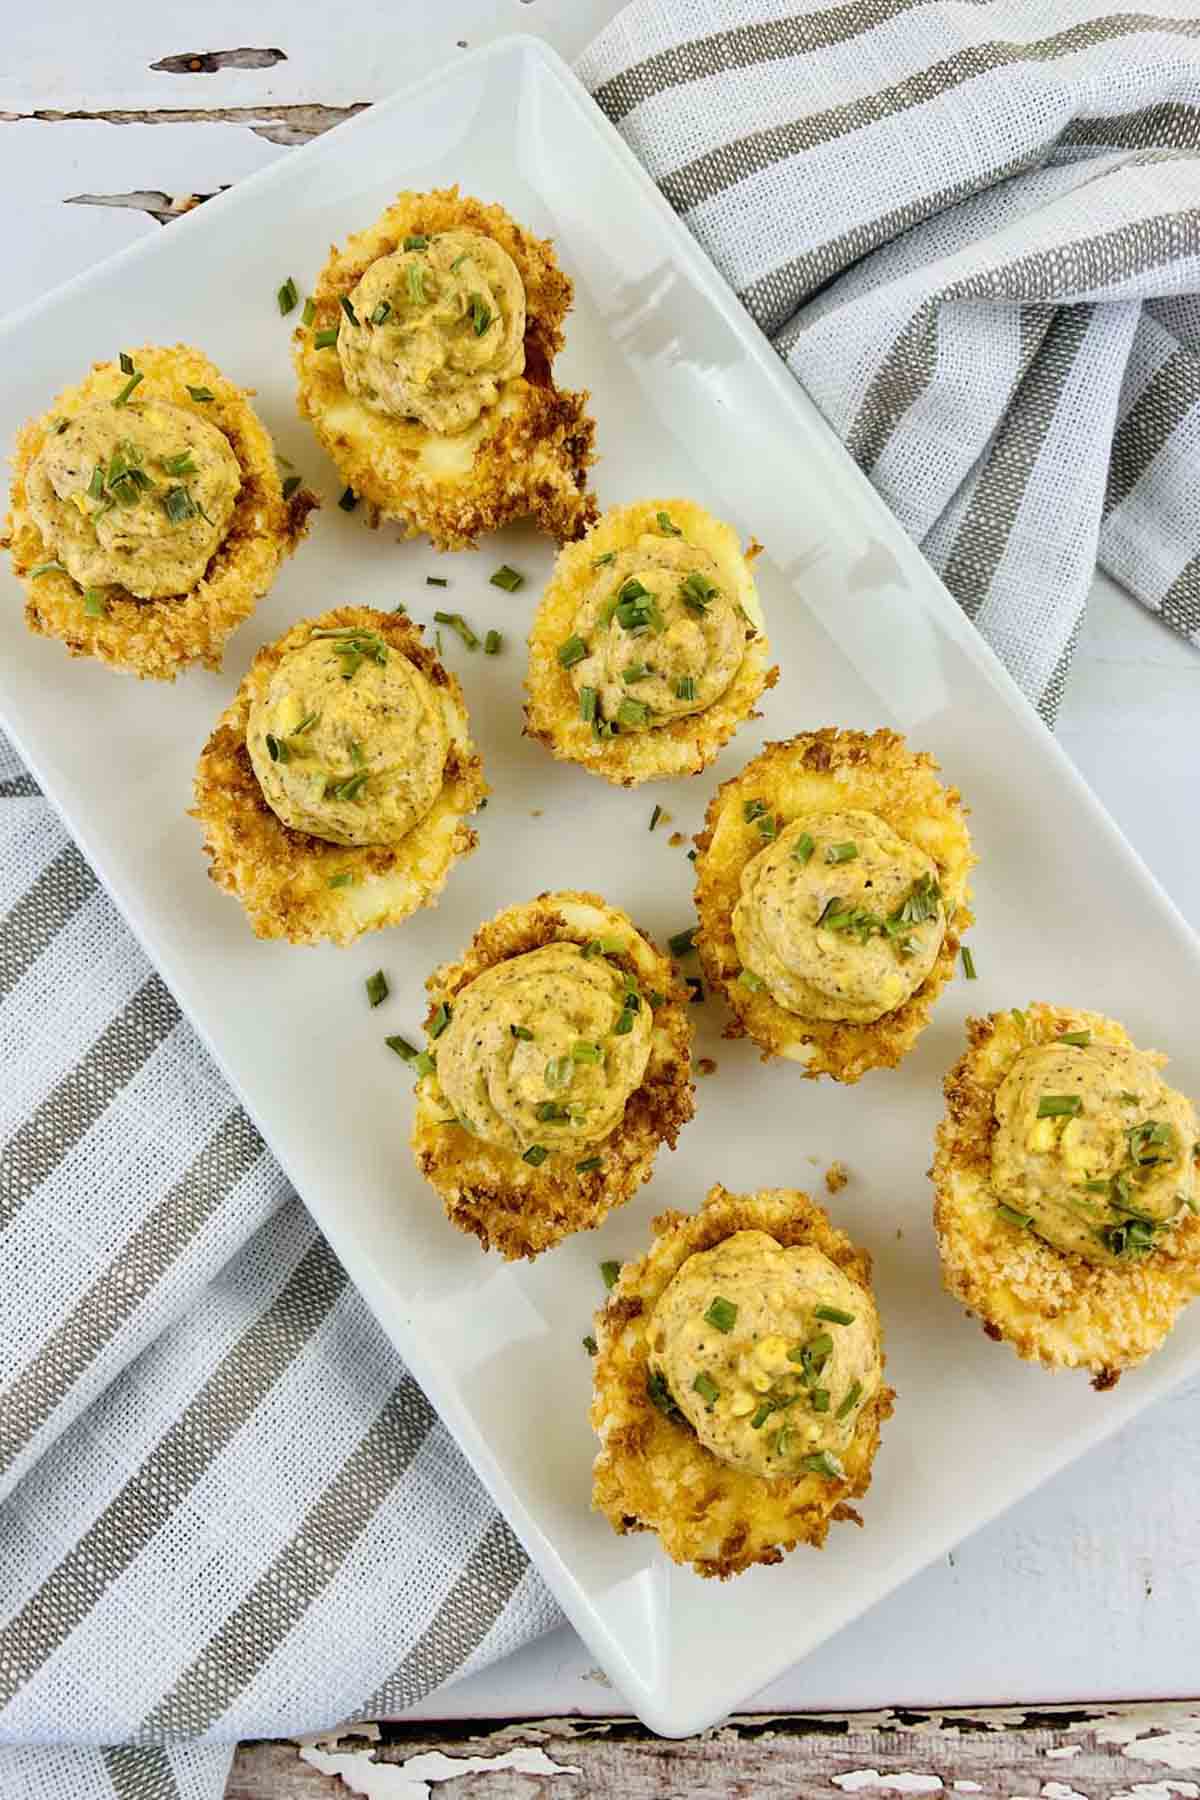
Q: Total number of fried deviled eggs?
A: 8